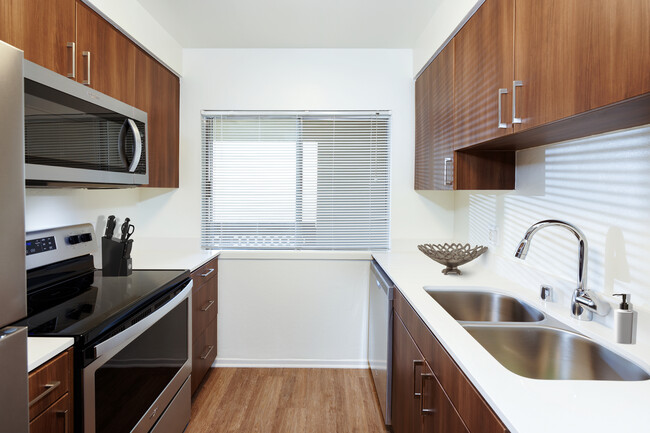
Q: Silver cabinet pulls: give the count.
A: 12